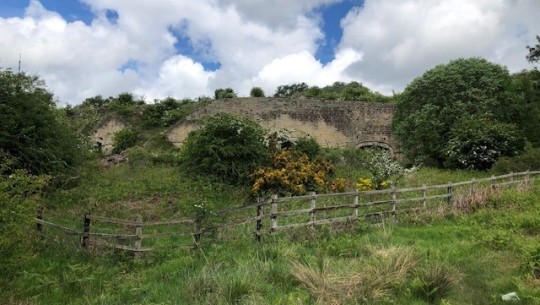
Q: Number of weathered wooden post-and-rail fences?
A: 1